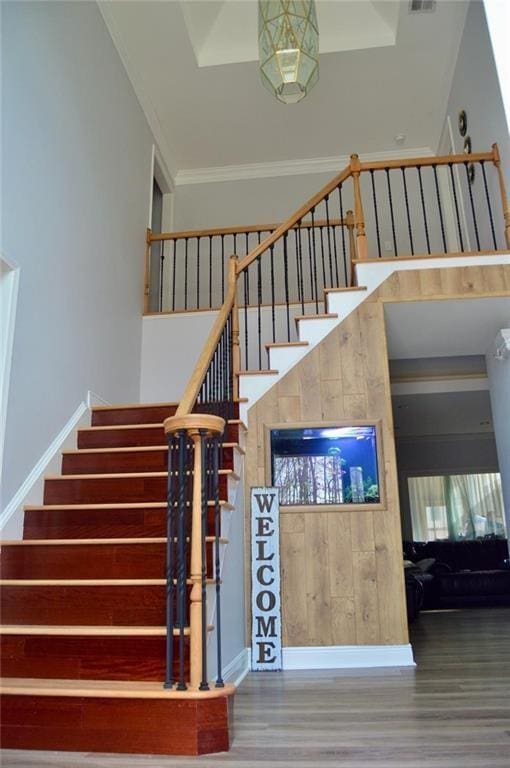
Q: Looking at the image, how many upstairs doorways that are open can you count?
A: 1